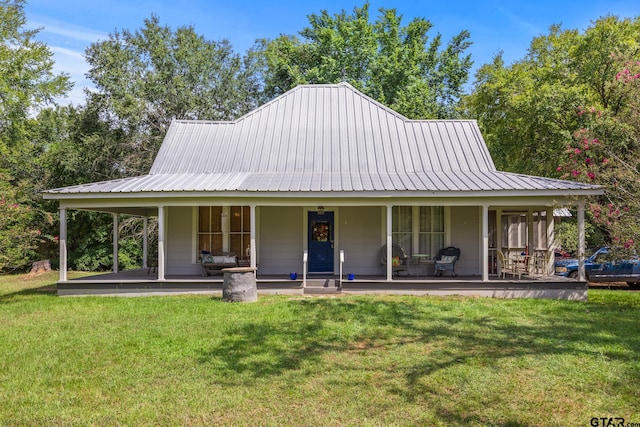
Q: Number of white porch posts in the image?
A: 8